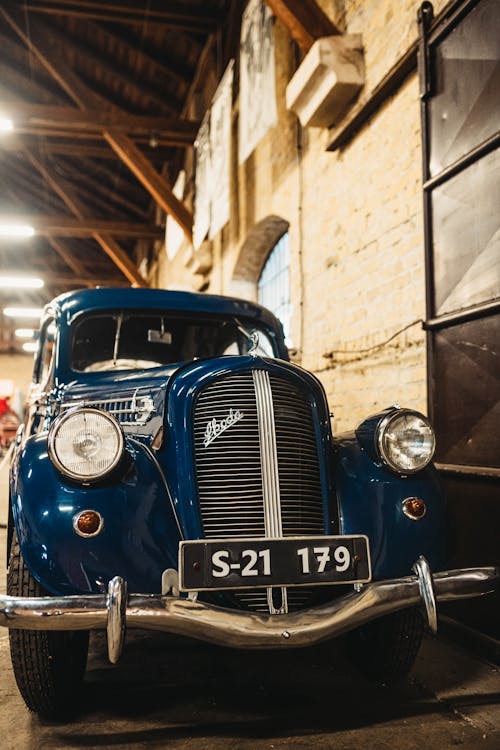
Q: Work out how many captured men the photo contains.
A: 0